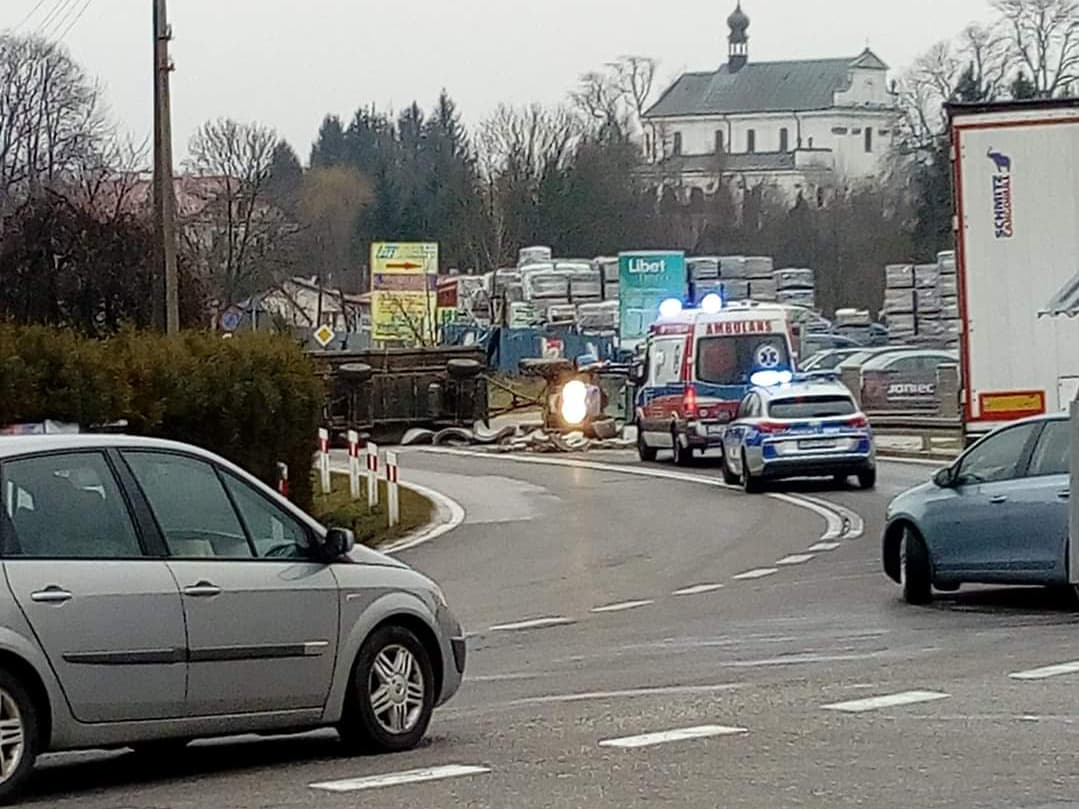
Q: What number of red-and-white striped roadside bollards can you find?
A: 5